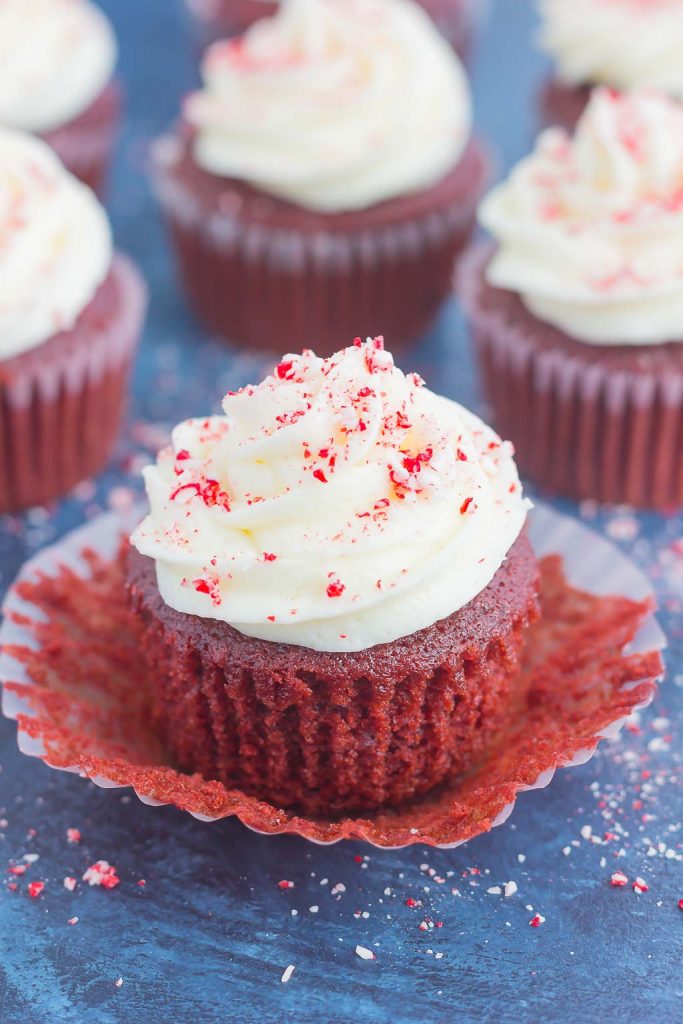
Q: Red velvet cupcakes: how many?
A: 7